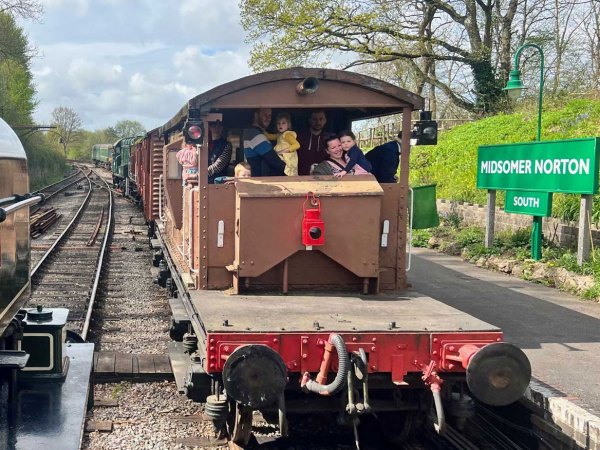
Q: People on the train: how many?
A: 9